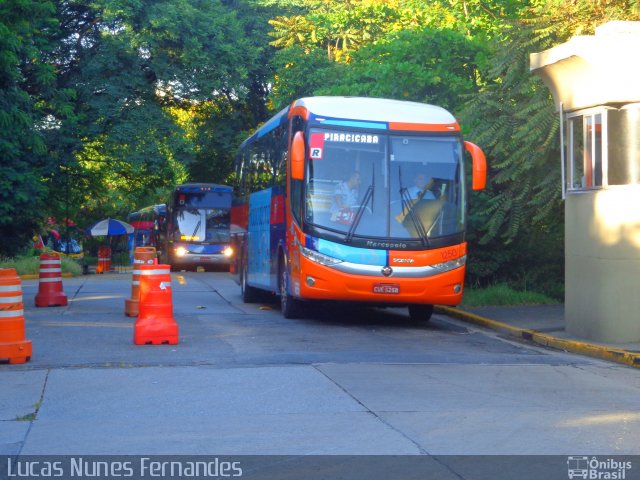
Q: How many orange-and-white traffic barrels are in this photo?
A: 5